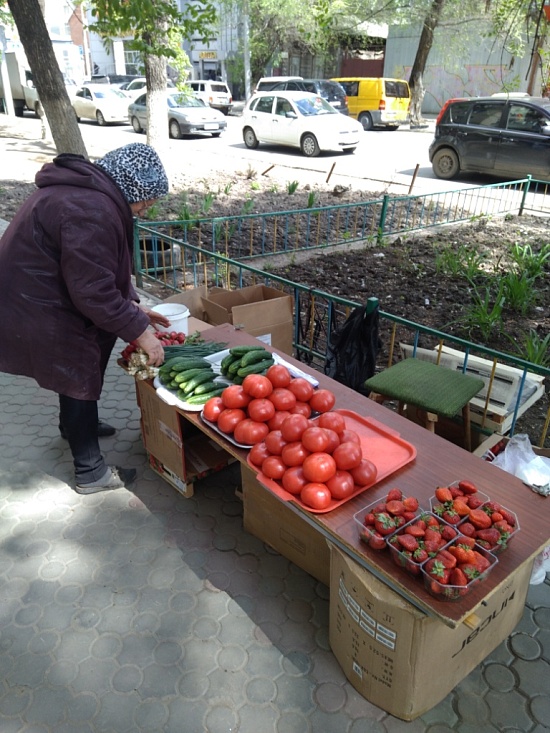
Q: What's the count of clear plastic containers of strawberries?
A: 5